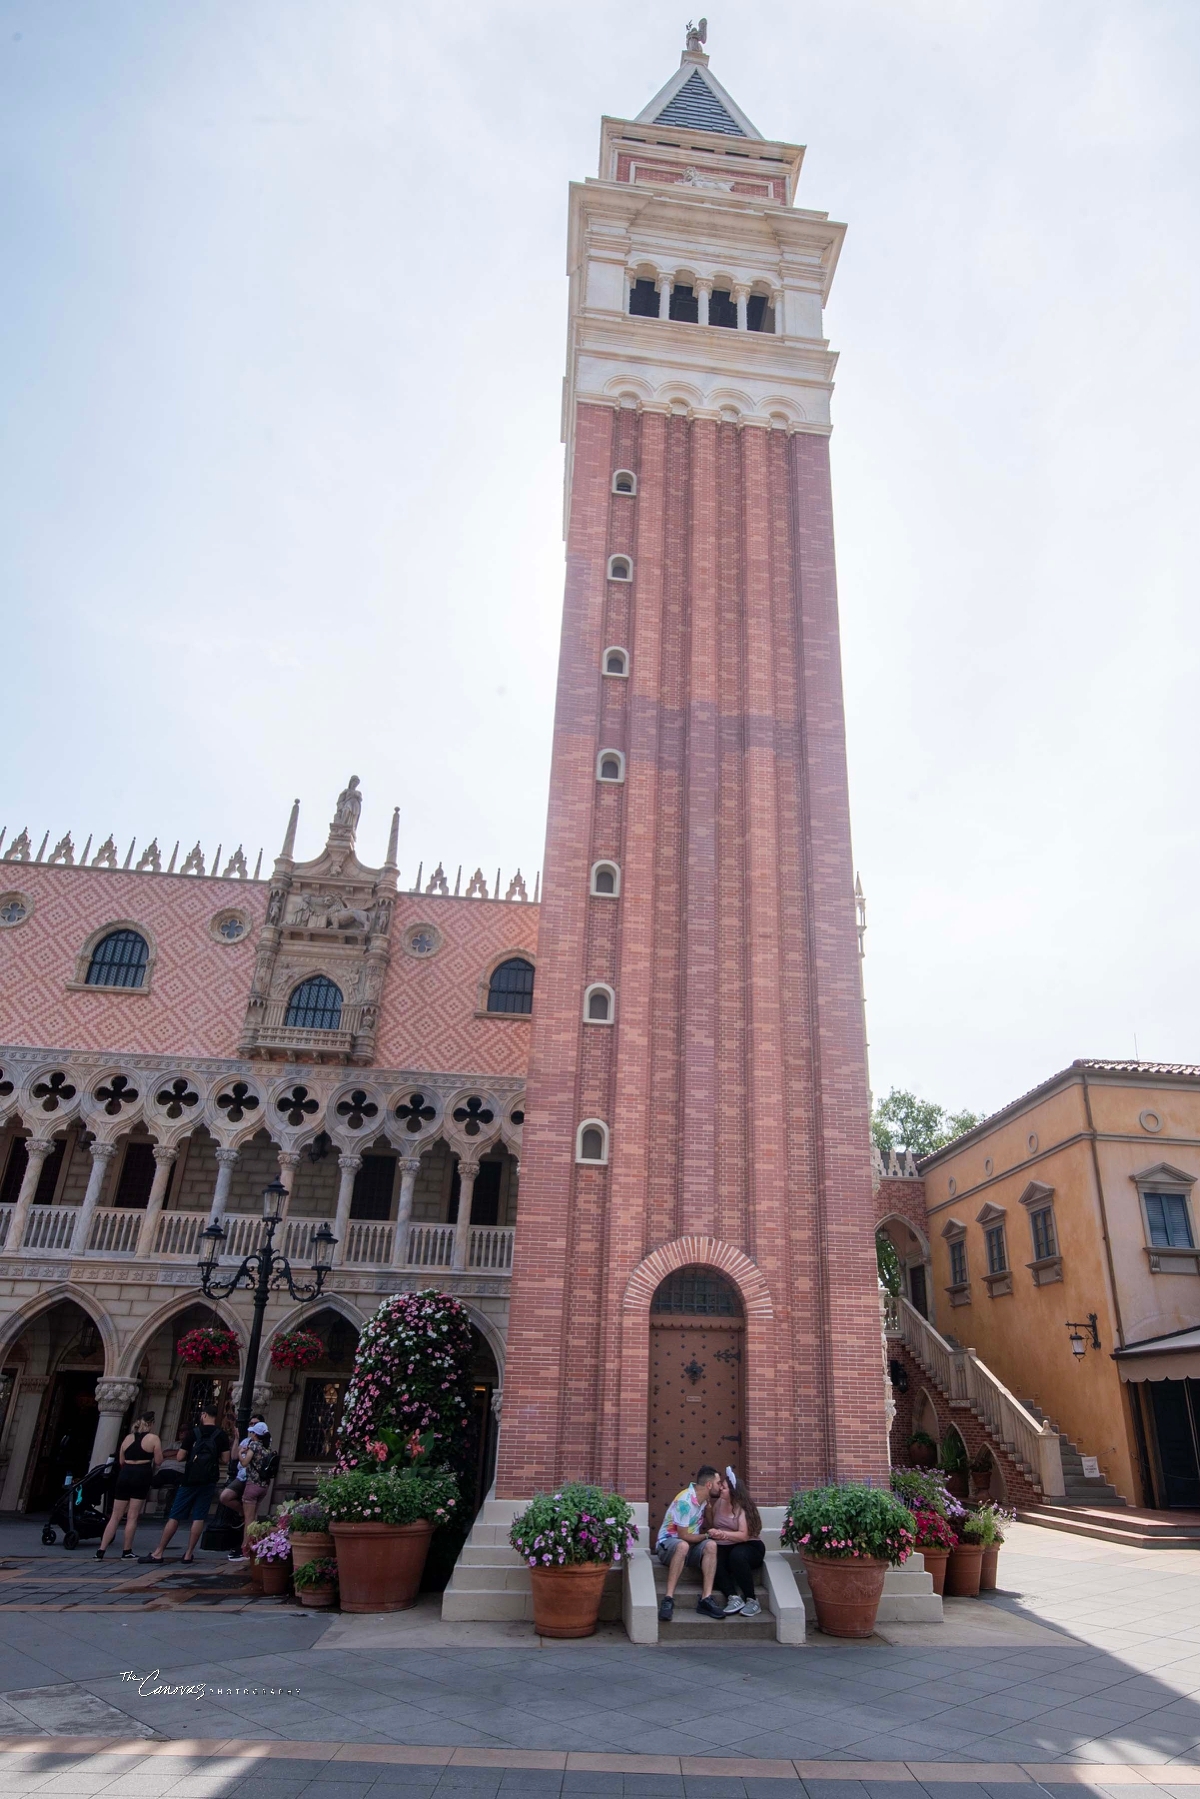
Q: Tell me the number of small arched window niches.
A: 7